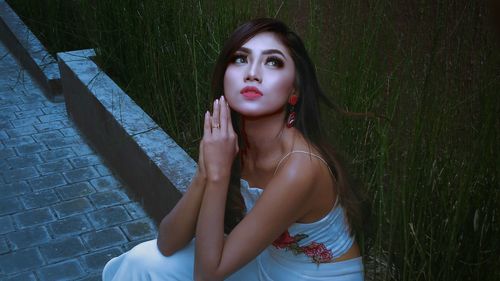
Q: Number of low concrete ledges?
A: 2